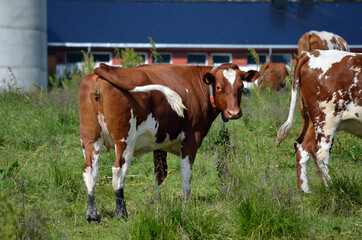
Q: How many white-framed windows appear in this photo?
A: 8